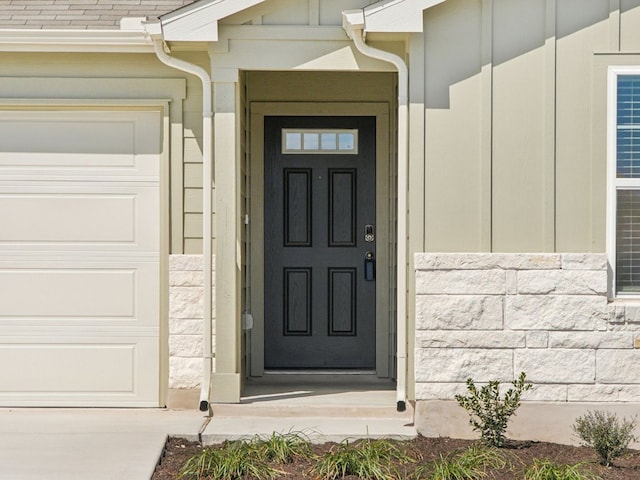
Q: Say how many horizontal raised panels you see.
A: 4